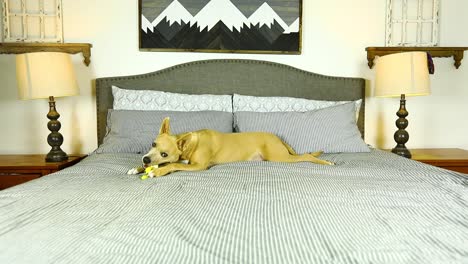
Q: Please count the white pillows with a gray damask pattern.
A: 2